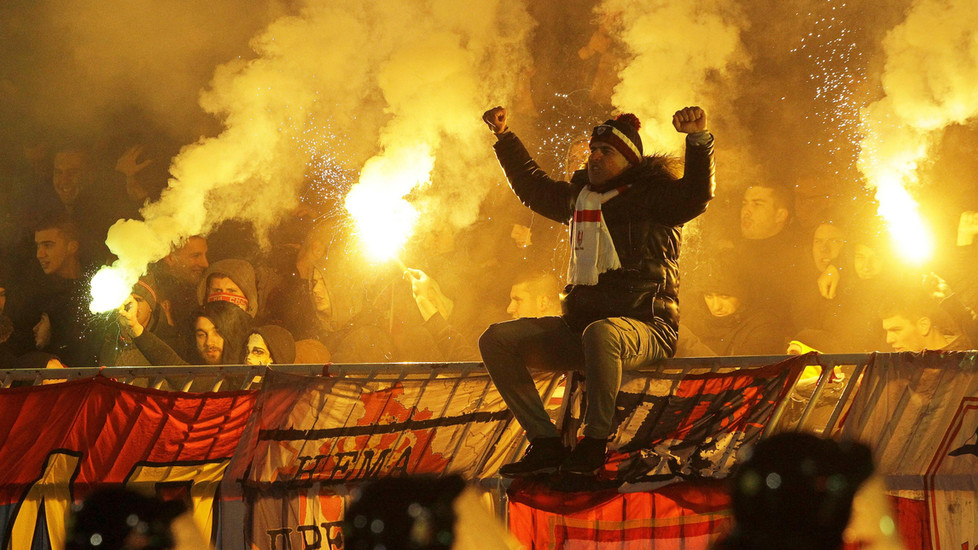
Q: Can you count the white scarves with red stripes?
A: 1